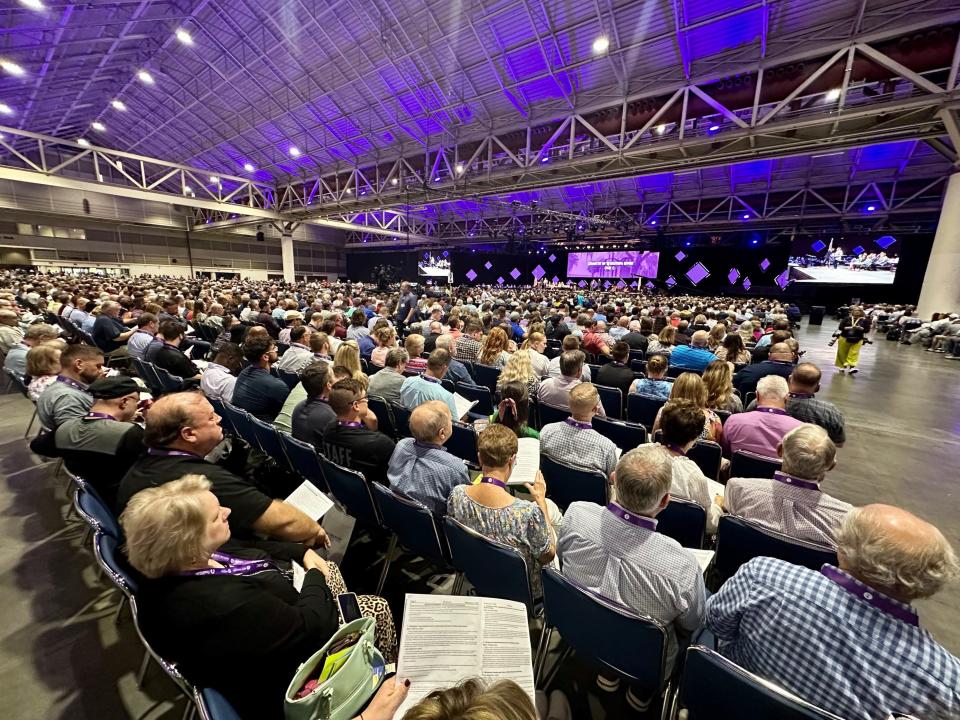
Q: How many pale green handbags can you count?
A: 1